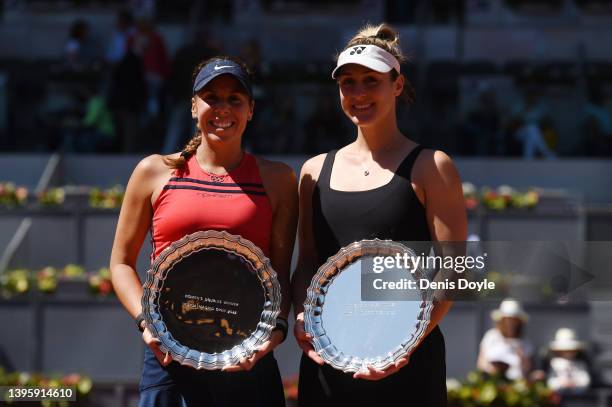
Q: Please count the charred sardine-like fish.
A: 0